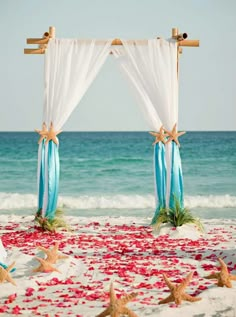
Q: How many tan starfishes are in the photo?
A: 10